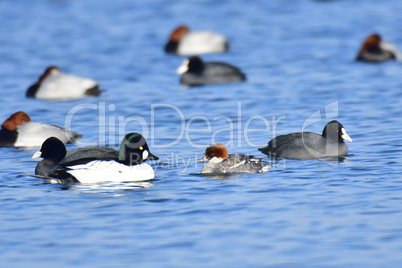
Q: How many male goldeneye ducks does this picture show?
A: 1